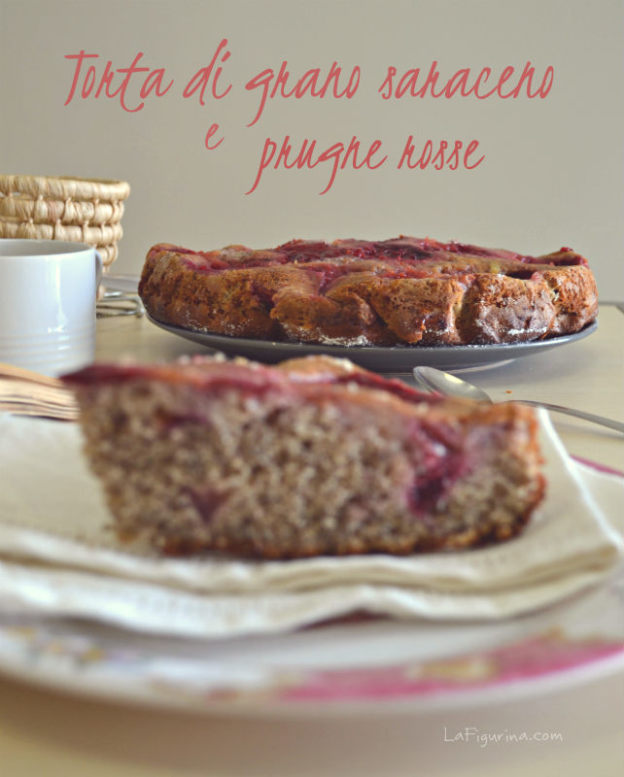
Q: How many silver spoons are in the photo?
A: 1